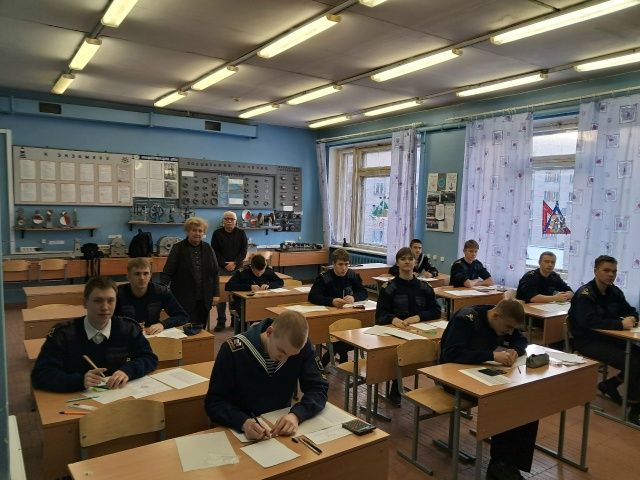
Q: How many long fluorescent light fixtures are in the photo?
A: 15